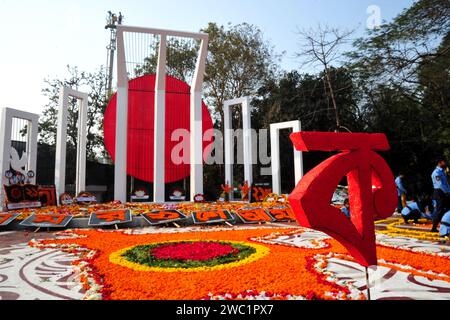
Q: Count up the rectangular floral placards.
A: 7